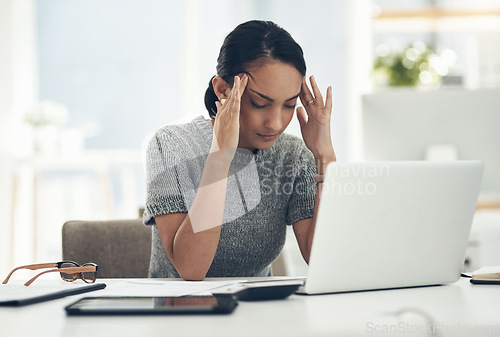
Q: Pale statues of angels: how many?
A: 0